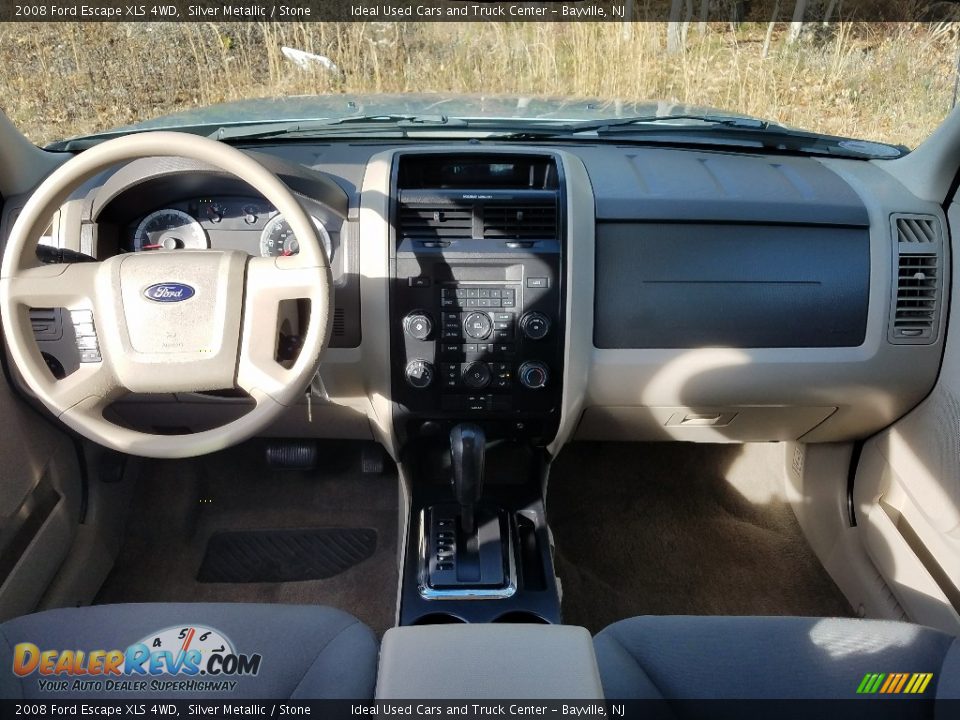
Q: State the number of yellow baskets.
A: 0